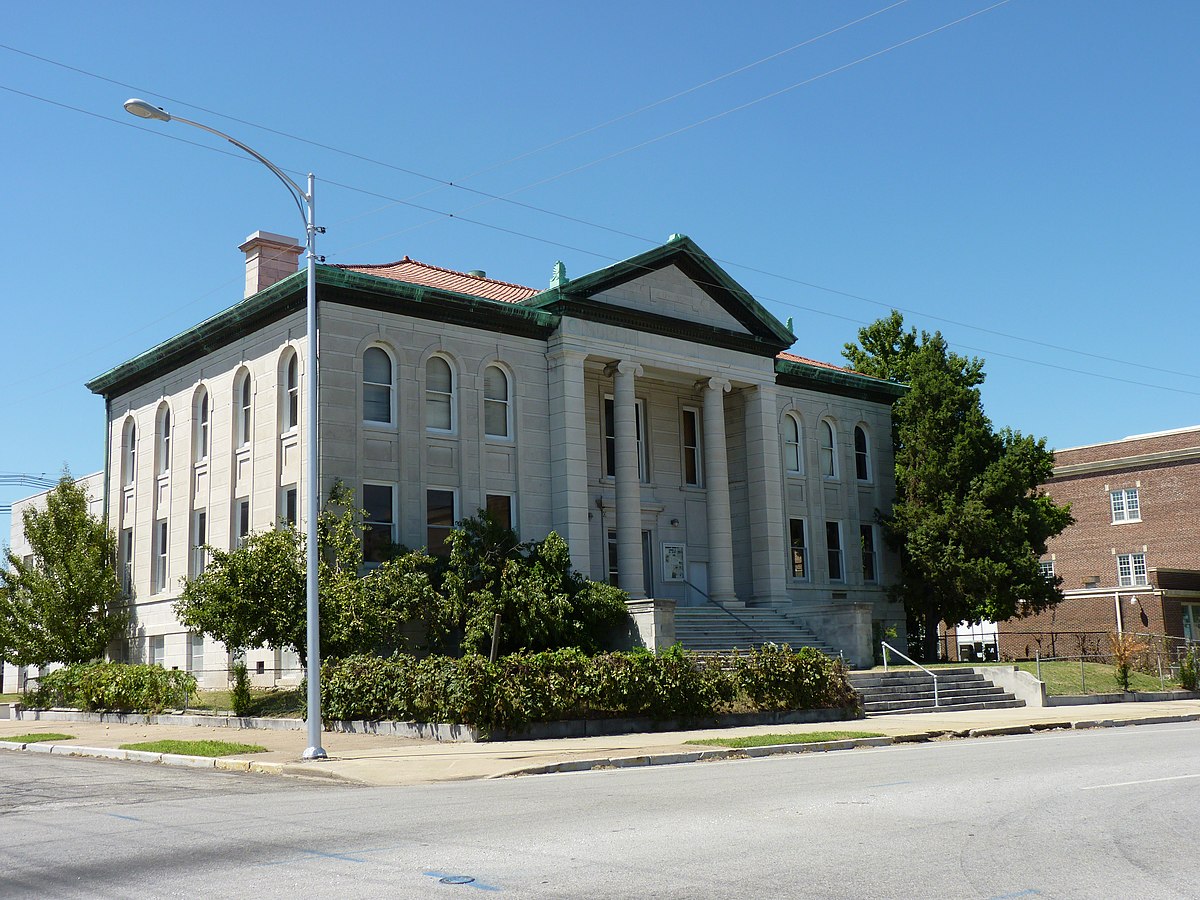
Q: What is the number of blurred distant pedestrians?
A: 0